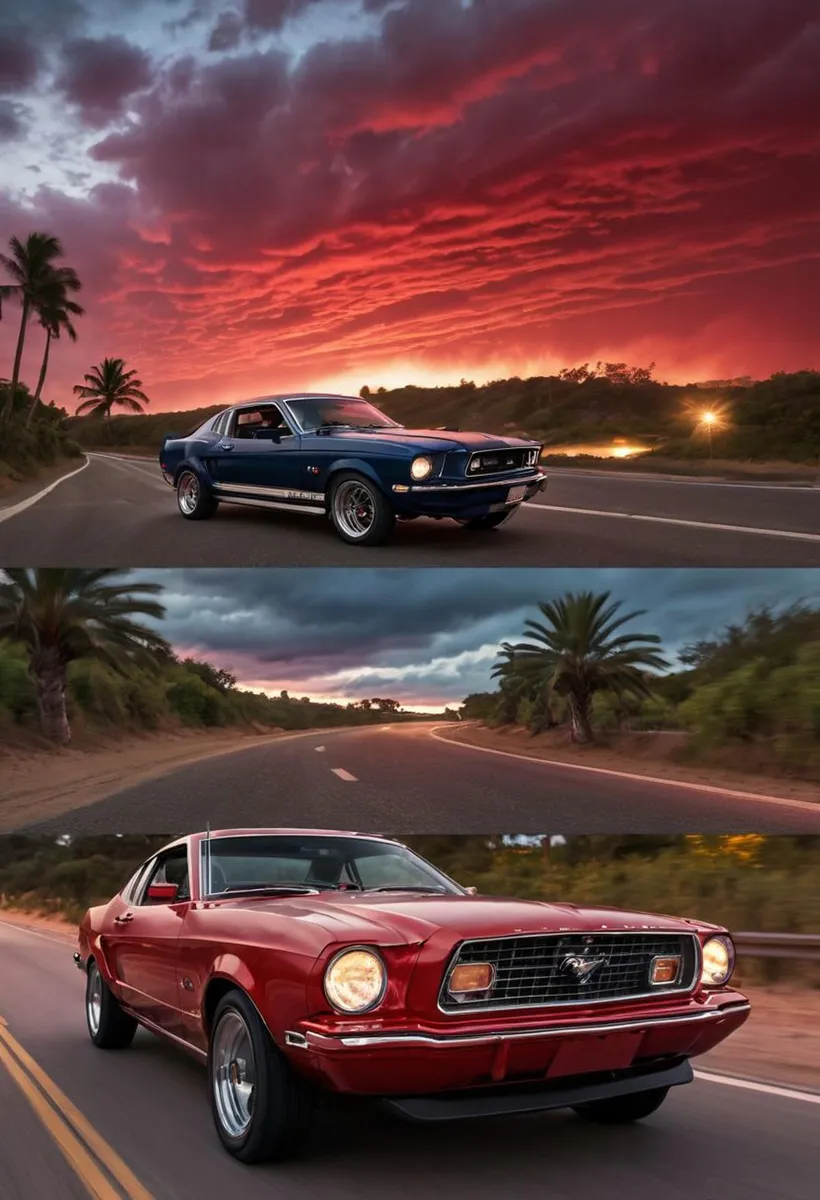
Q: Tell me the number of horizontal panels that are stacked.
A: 3